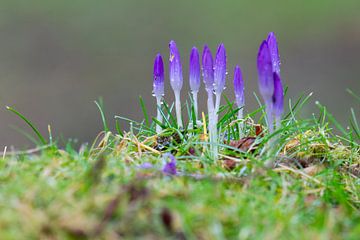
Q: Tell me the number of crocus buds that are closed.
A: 9